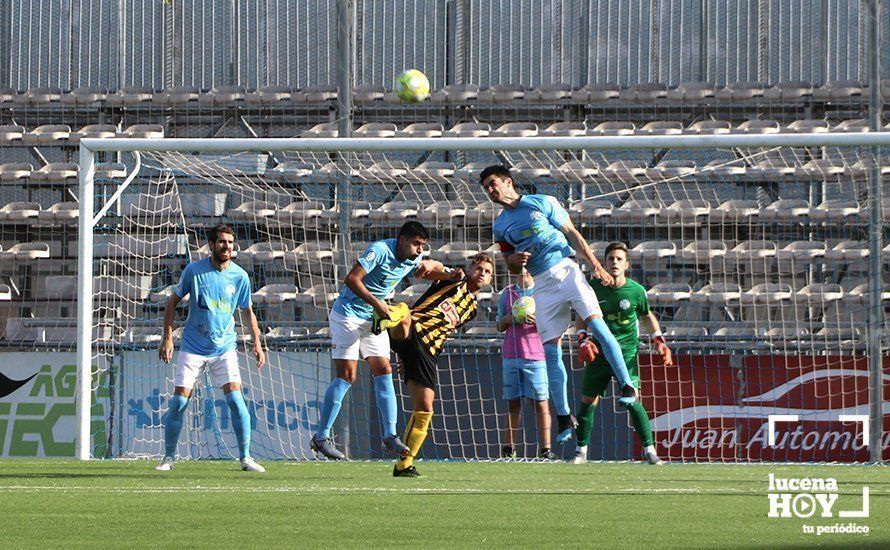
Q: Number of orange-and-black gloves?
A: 2